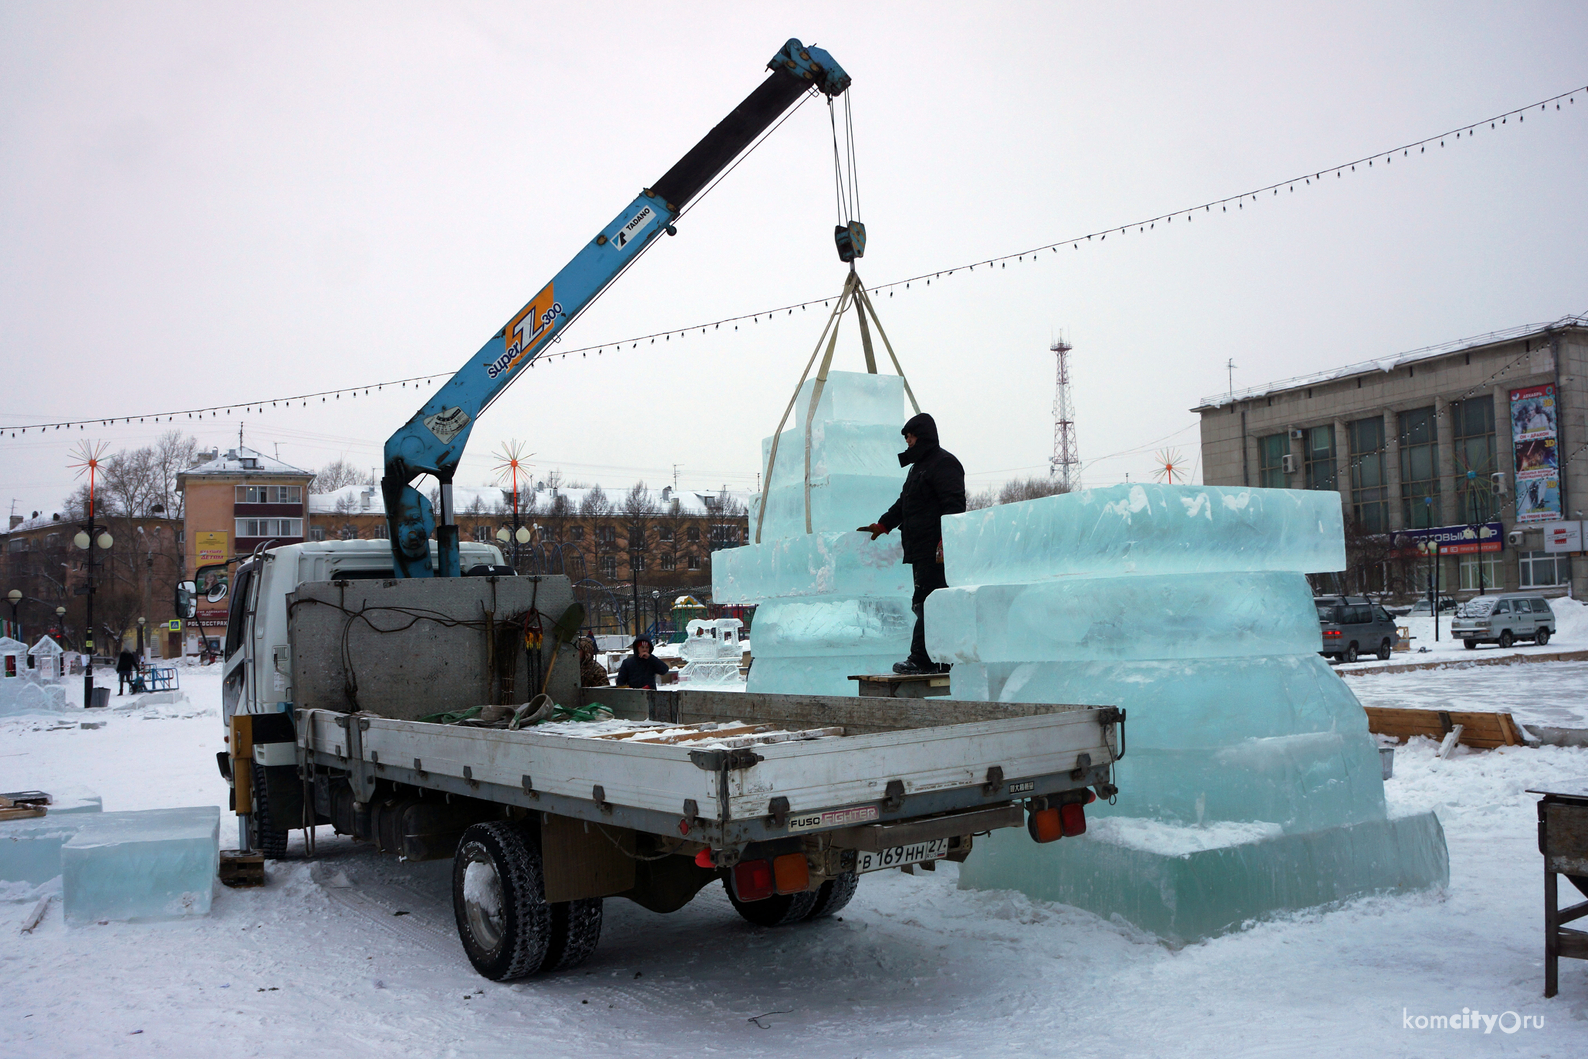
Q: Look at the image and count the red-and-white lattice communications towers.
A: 1